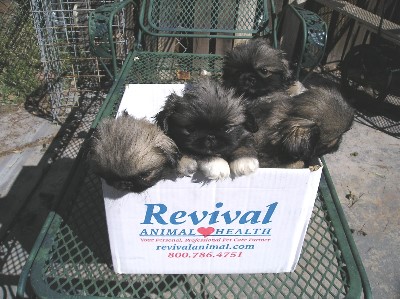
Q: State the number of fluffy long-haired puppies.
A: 4